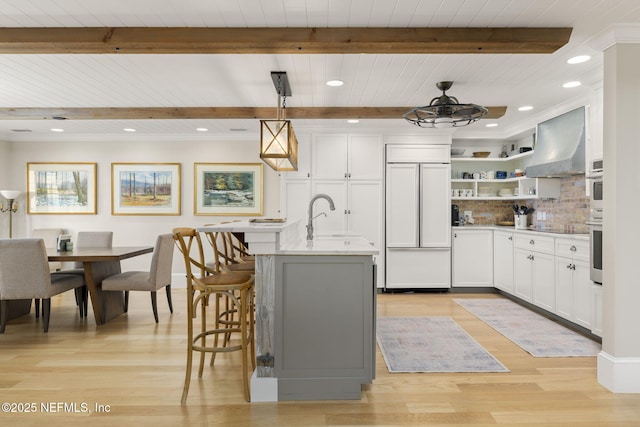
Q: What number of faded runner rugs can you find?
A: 2